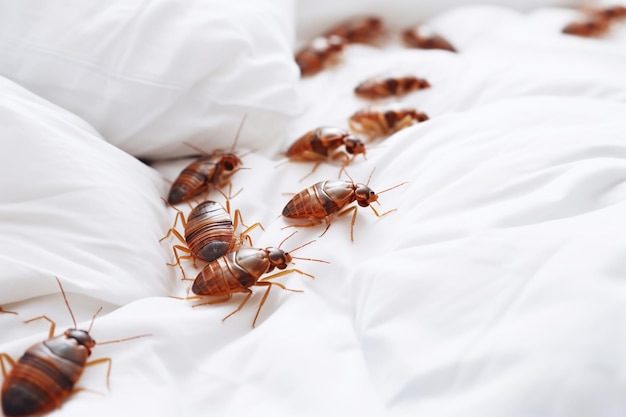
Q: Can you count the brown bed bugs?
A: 13